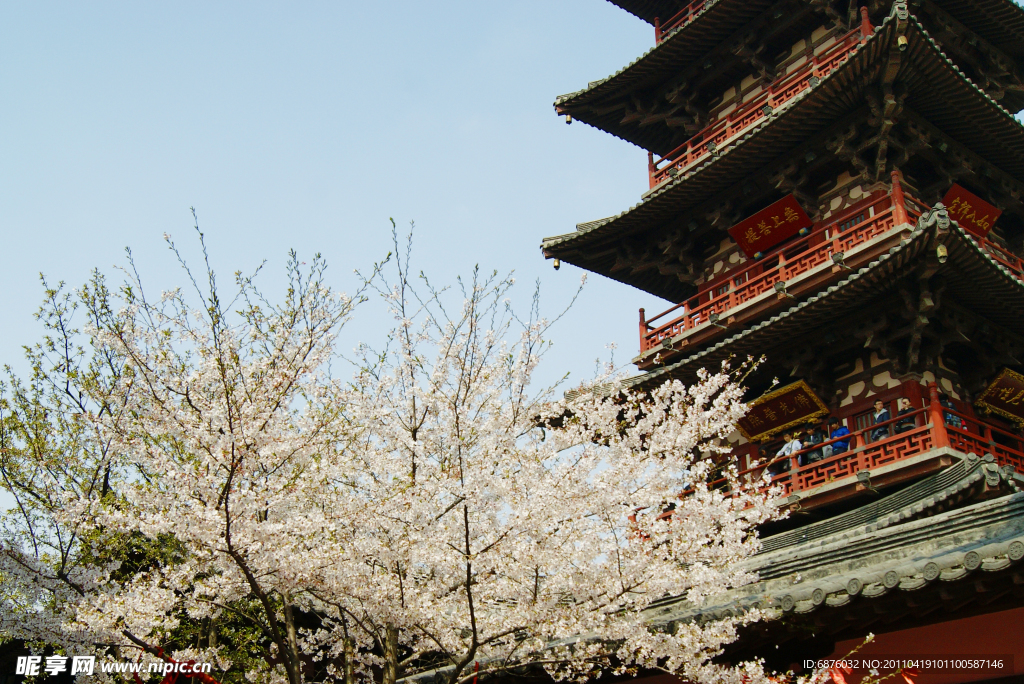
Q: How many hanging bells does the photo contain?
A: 4